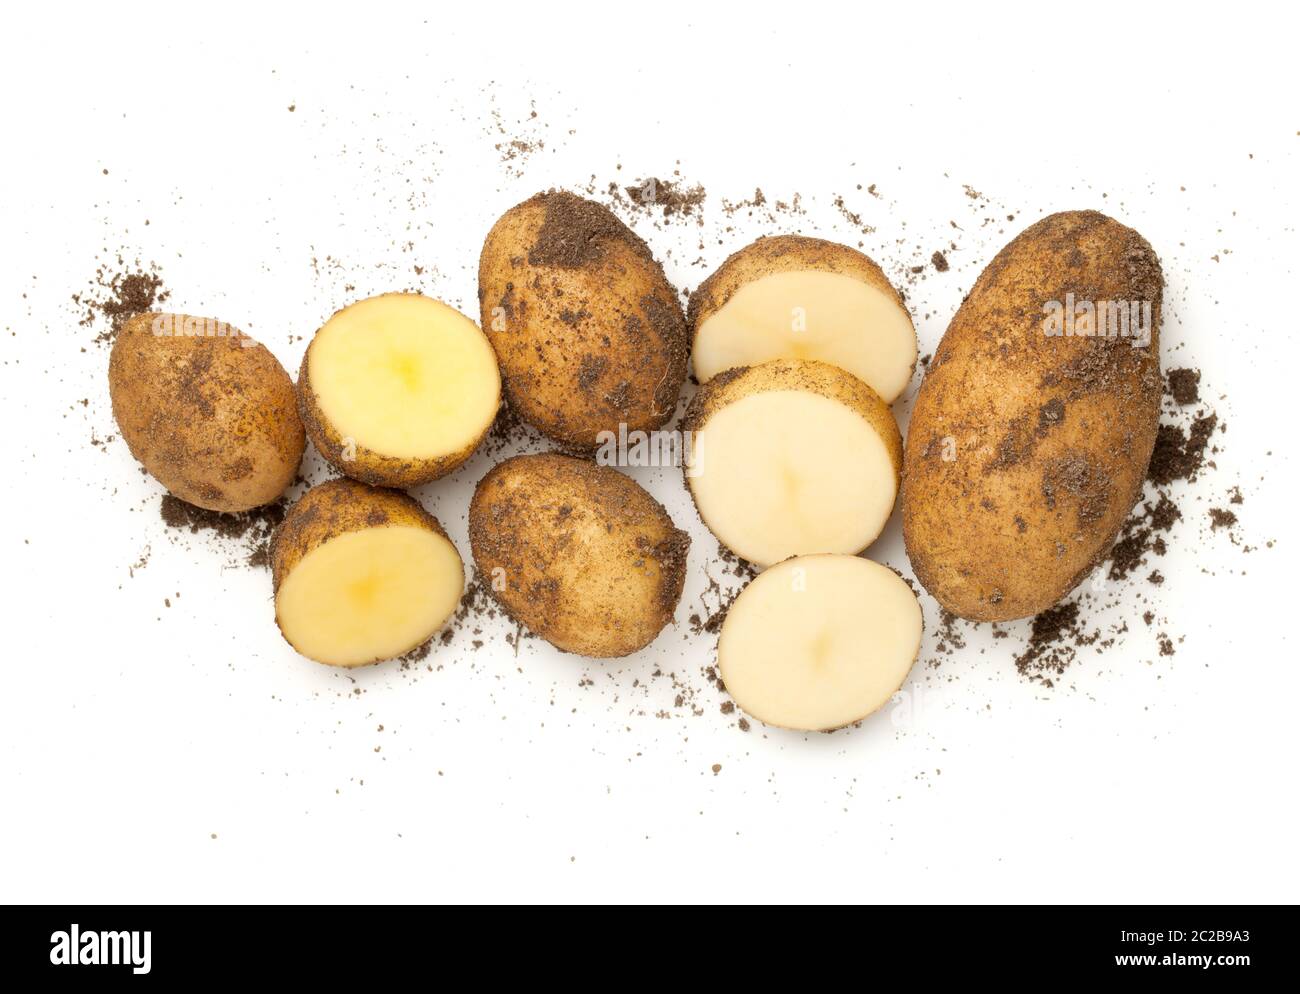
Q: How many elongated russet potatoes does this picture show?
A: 1